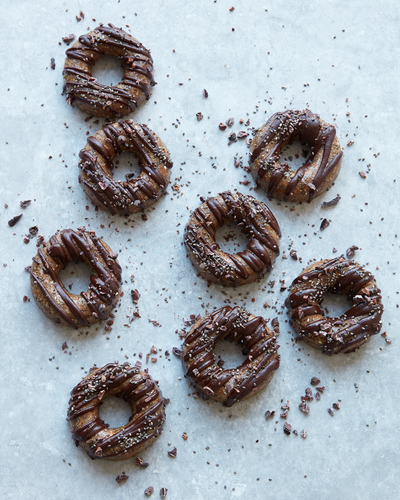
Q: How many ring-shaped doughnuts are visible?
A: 8